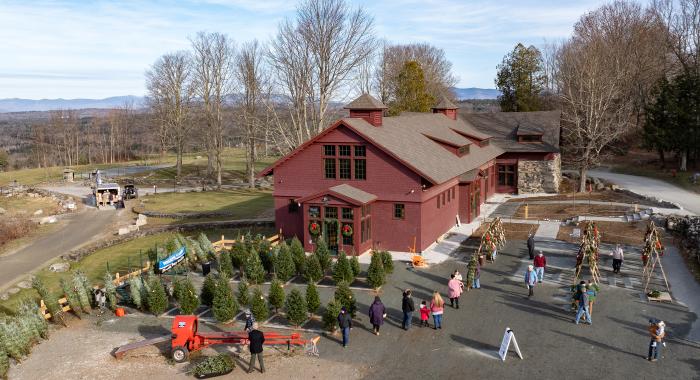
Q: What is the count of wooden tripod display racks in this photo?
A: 3